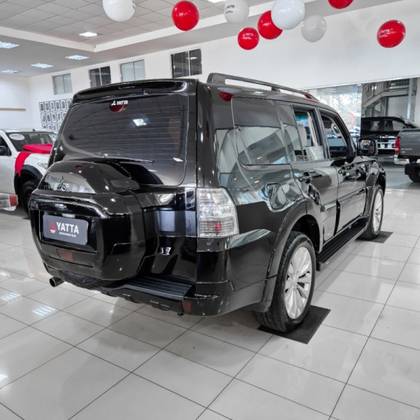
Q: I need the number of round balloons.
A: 9